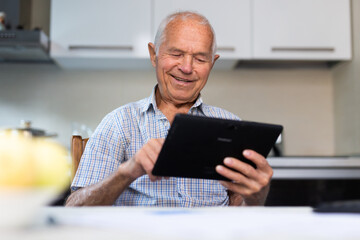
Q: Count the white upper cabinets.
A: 3